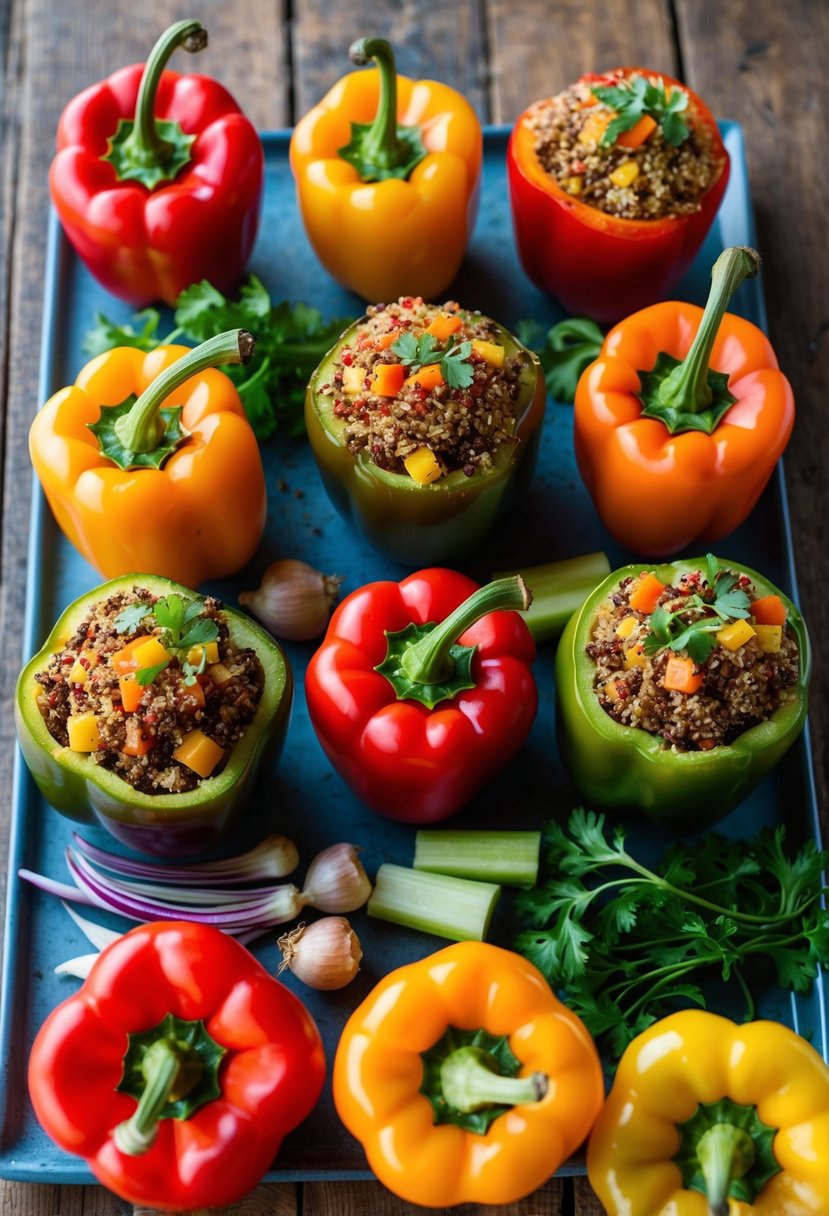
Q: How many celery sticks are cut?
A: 3